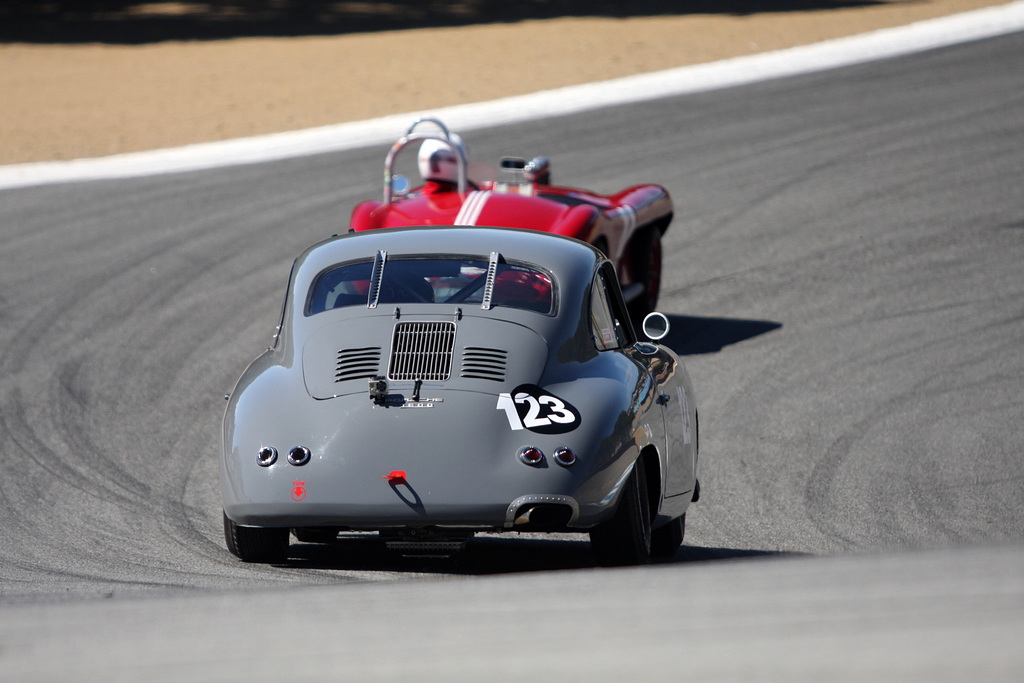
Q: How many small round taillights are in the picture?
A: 4